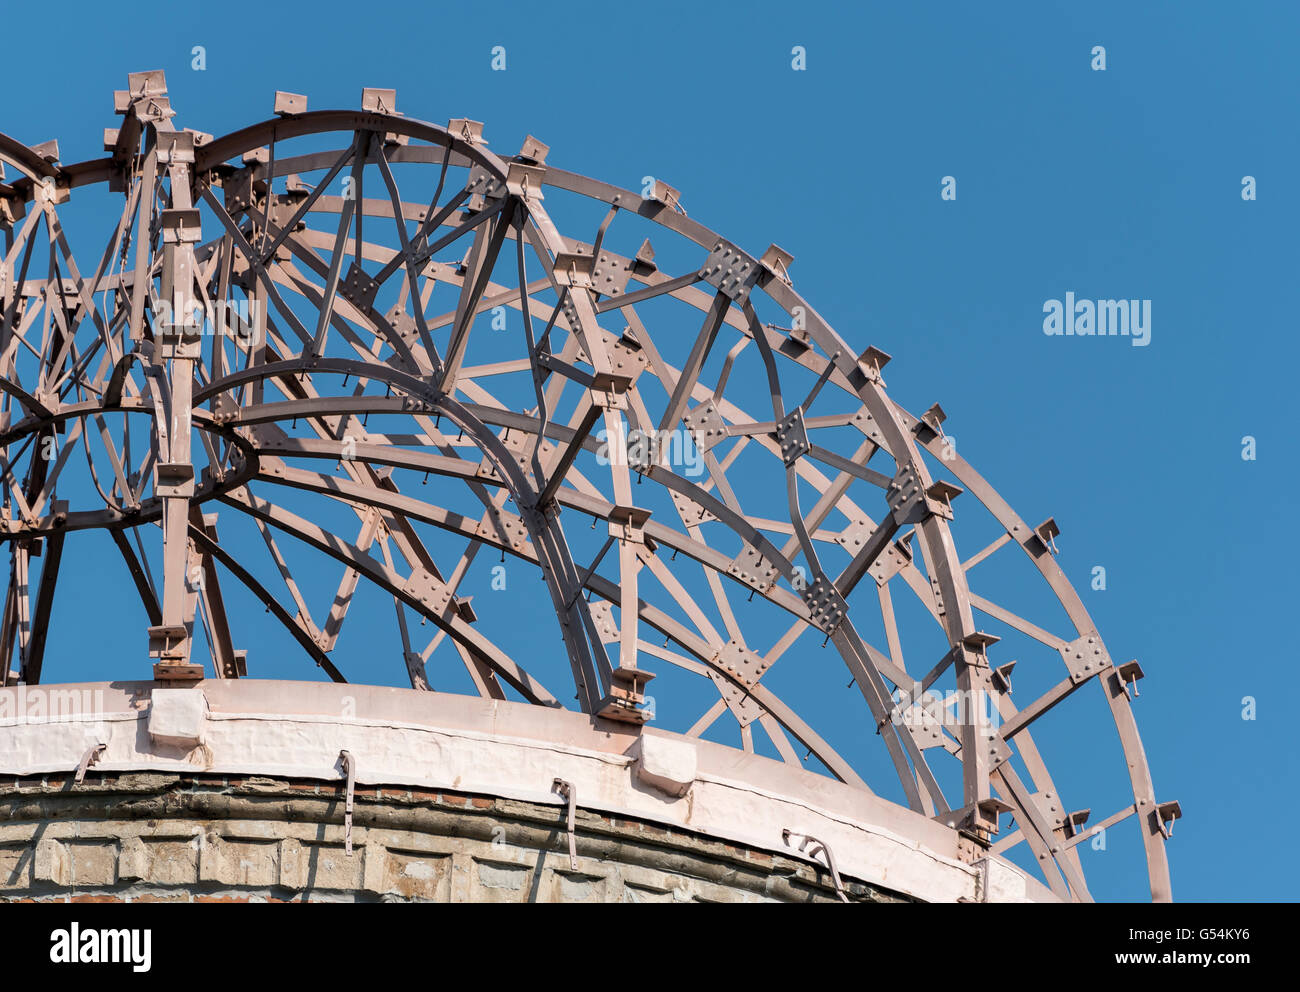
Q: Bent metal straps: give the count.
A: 4